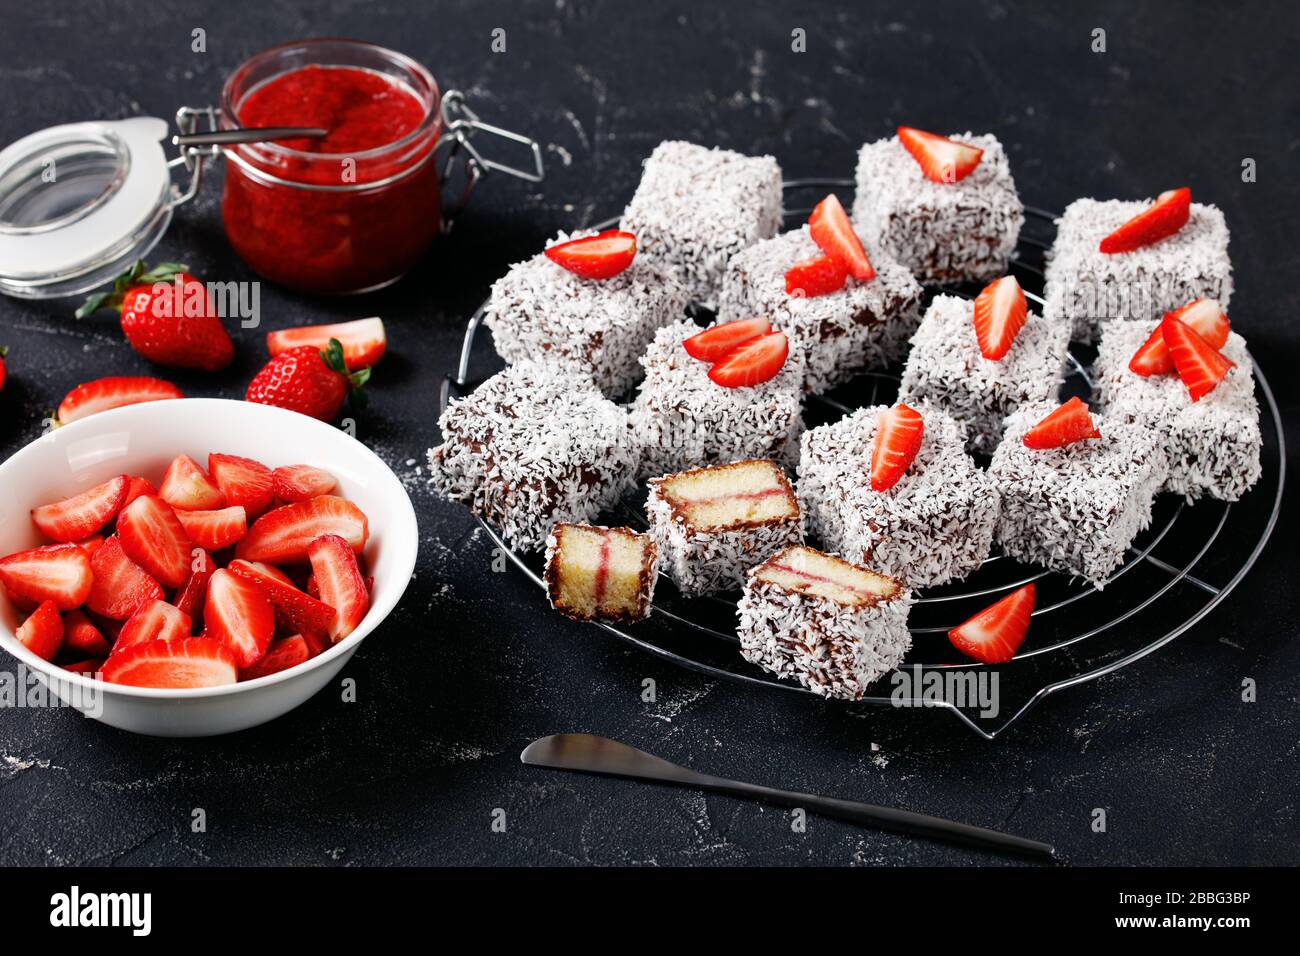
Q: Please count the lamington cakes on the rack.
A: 14